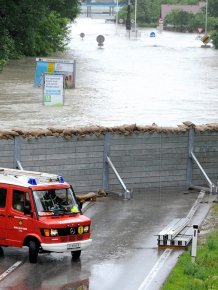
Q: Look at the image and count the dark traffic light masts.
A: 1